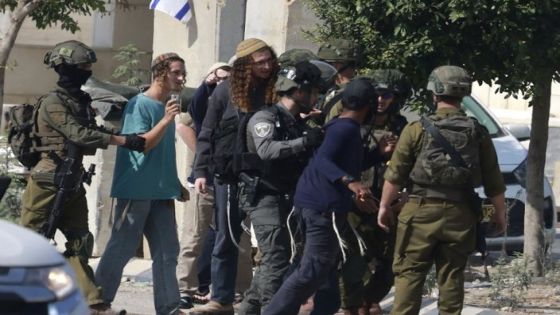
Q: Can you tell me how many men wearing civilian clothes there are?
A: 4